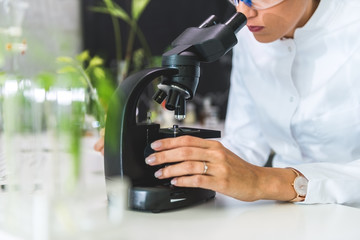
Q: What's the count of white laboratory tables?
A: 1